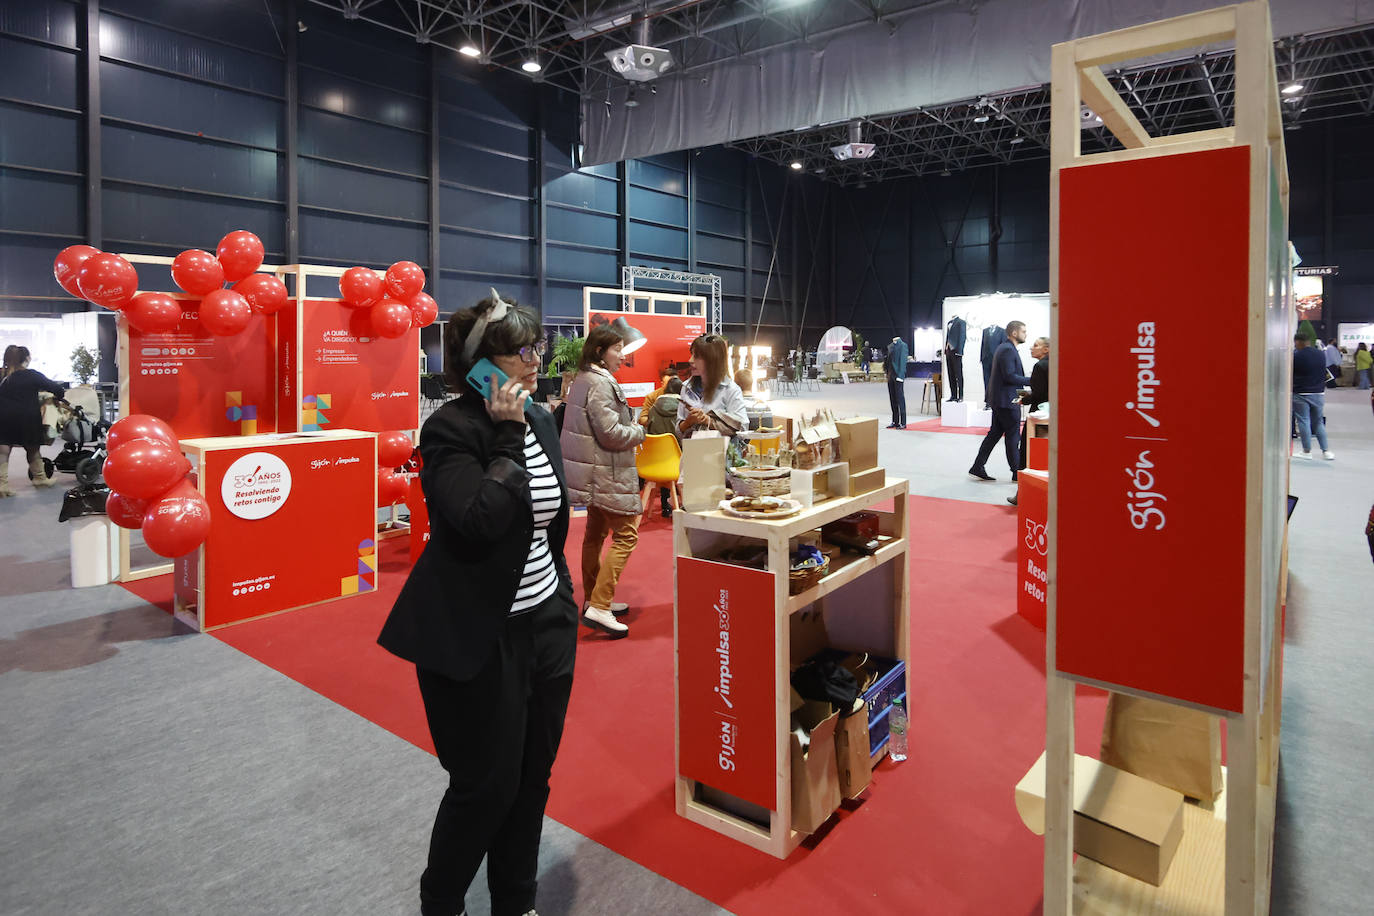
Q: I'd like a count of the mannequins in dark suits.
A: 3